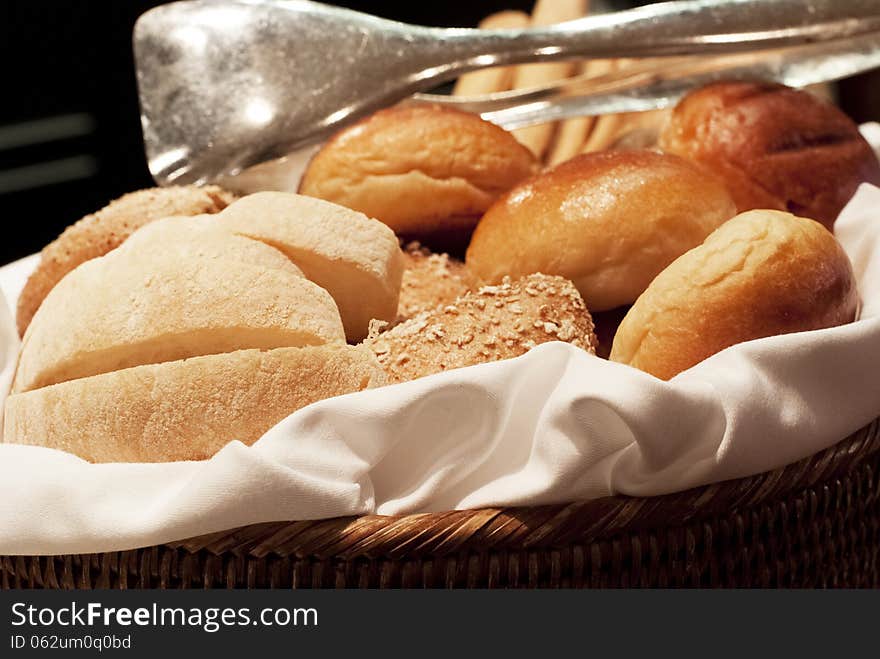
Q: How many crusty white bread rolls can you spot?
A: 2